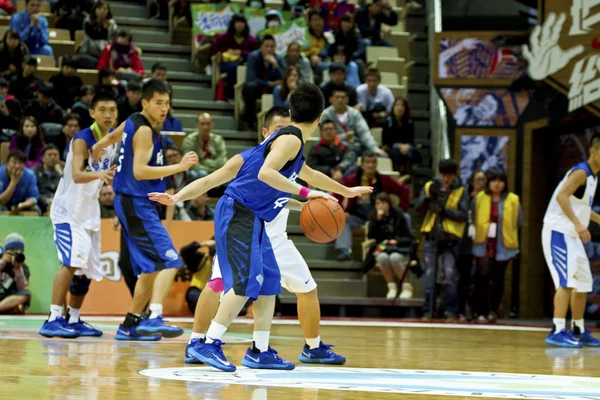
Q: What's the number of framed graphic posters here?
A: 3